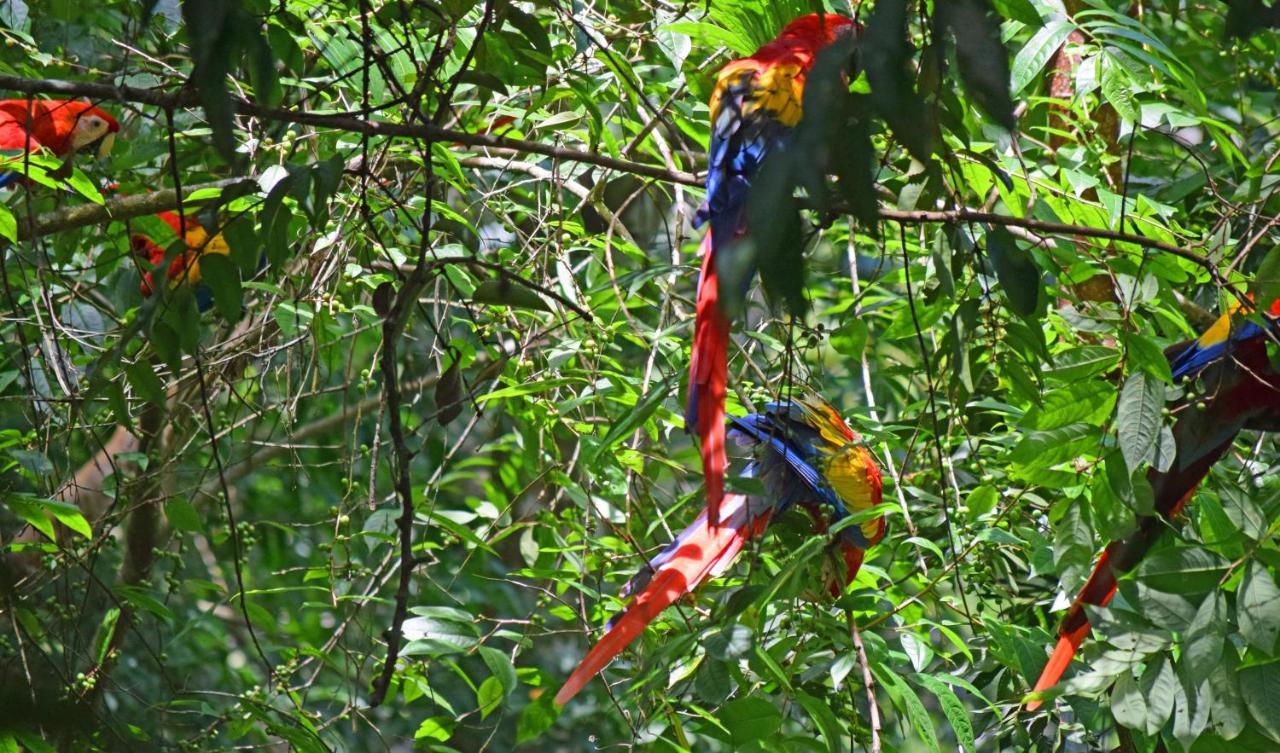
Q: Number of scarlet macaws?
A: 5